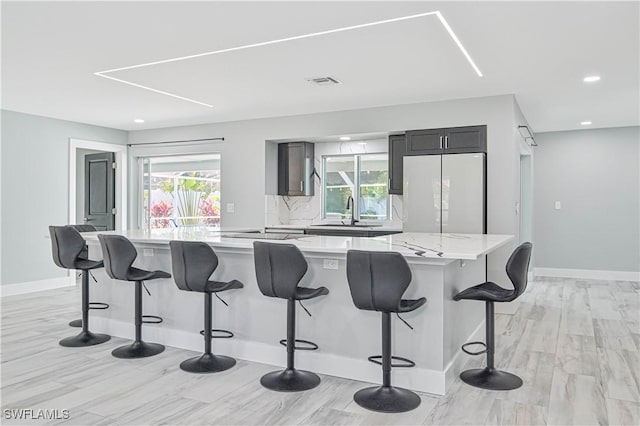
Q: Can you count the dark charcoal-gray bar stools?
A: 7